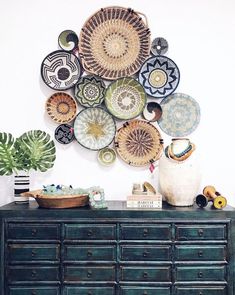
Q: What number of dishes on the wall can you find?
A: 14